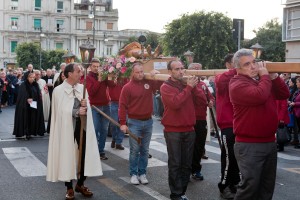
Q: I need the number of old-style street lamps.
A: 4